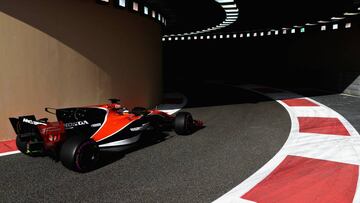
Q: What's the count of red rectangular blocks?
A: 3